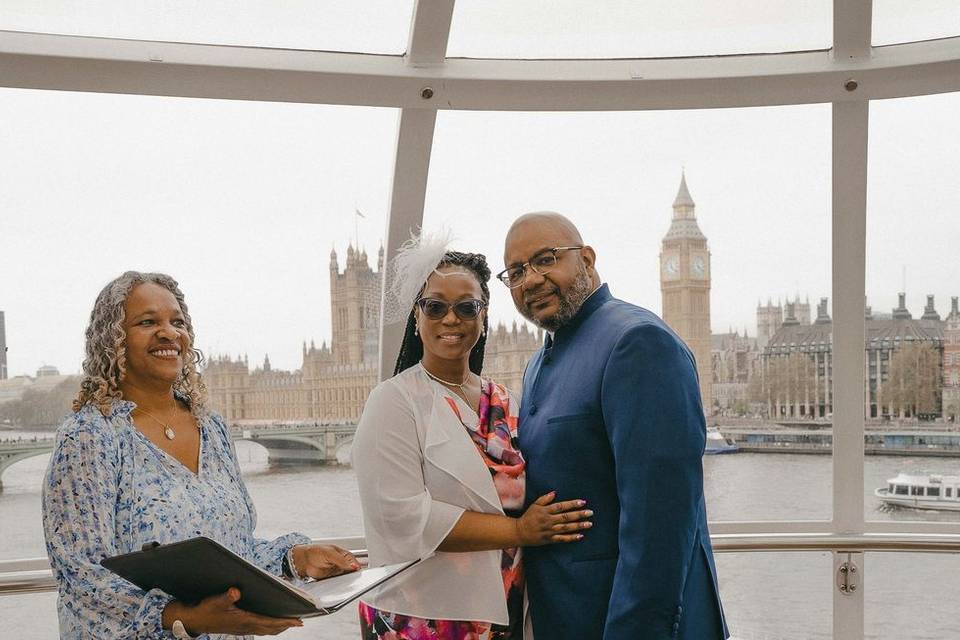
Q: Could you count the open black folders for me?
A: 1